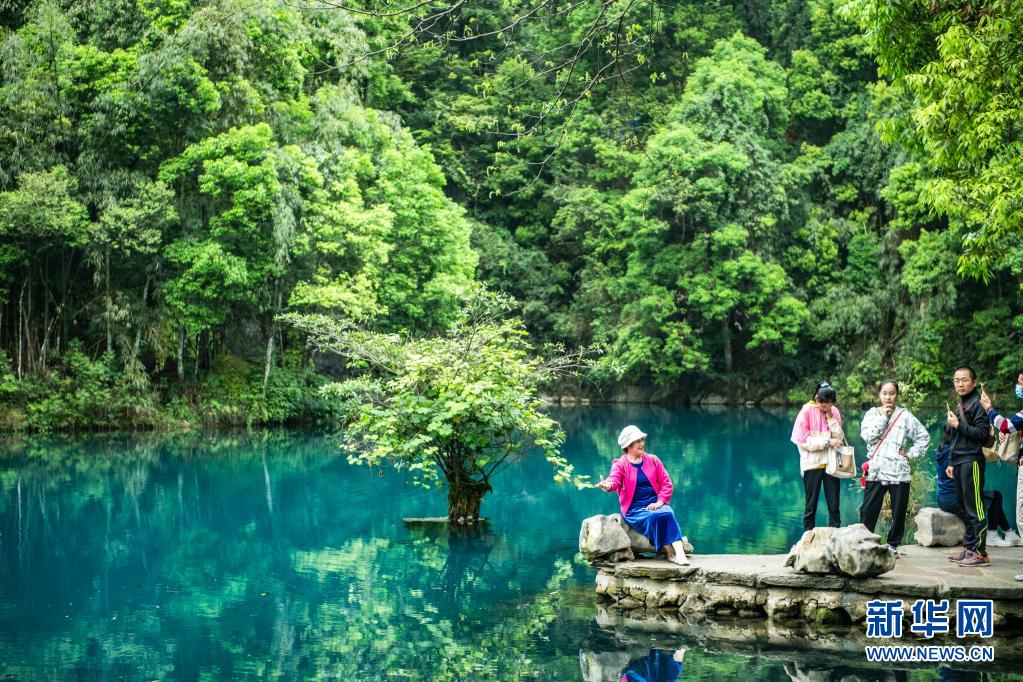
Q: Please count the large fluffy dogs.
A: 0